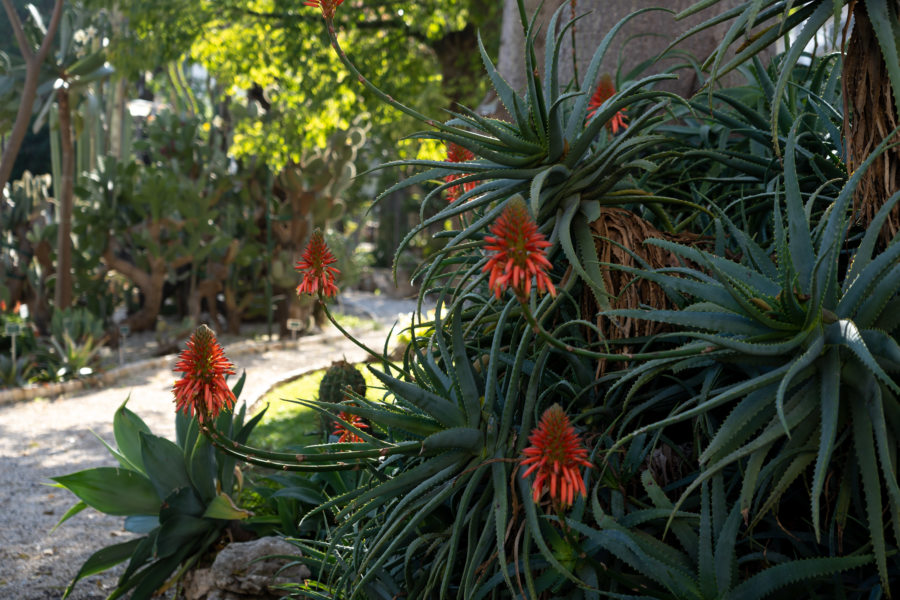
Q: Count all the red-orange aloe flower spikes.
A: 8